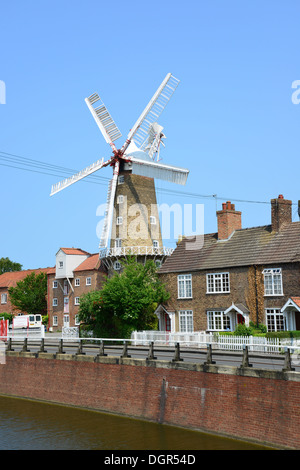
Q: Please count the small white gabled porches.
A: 3